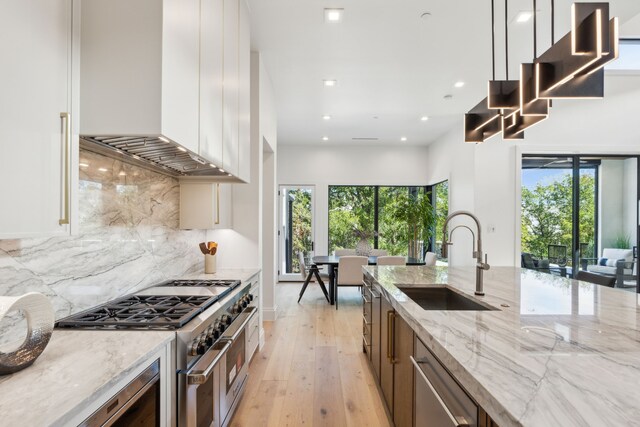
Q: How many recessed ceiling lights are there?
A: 8